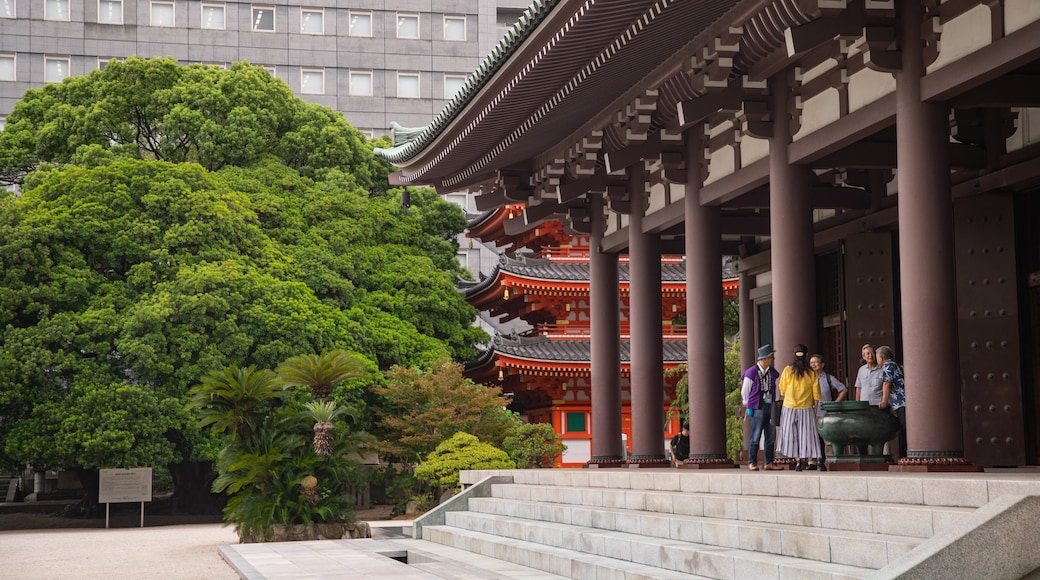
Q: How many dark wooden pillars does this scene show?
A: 5